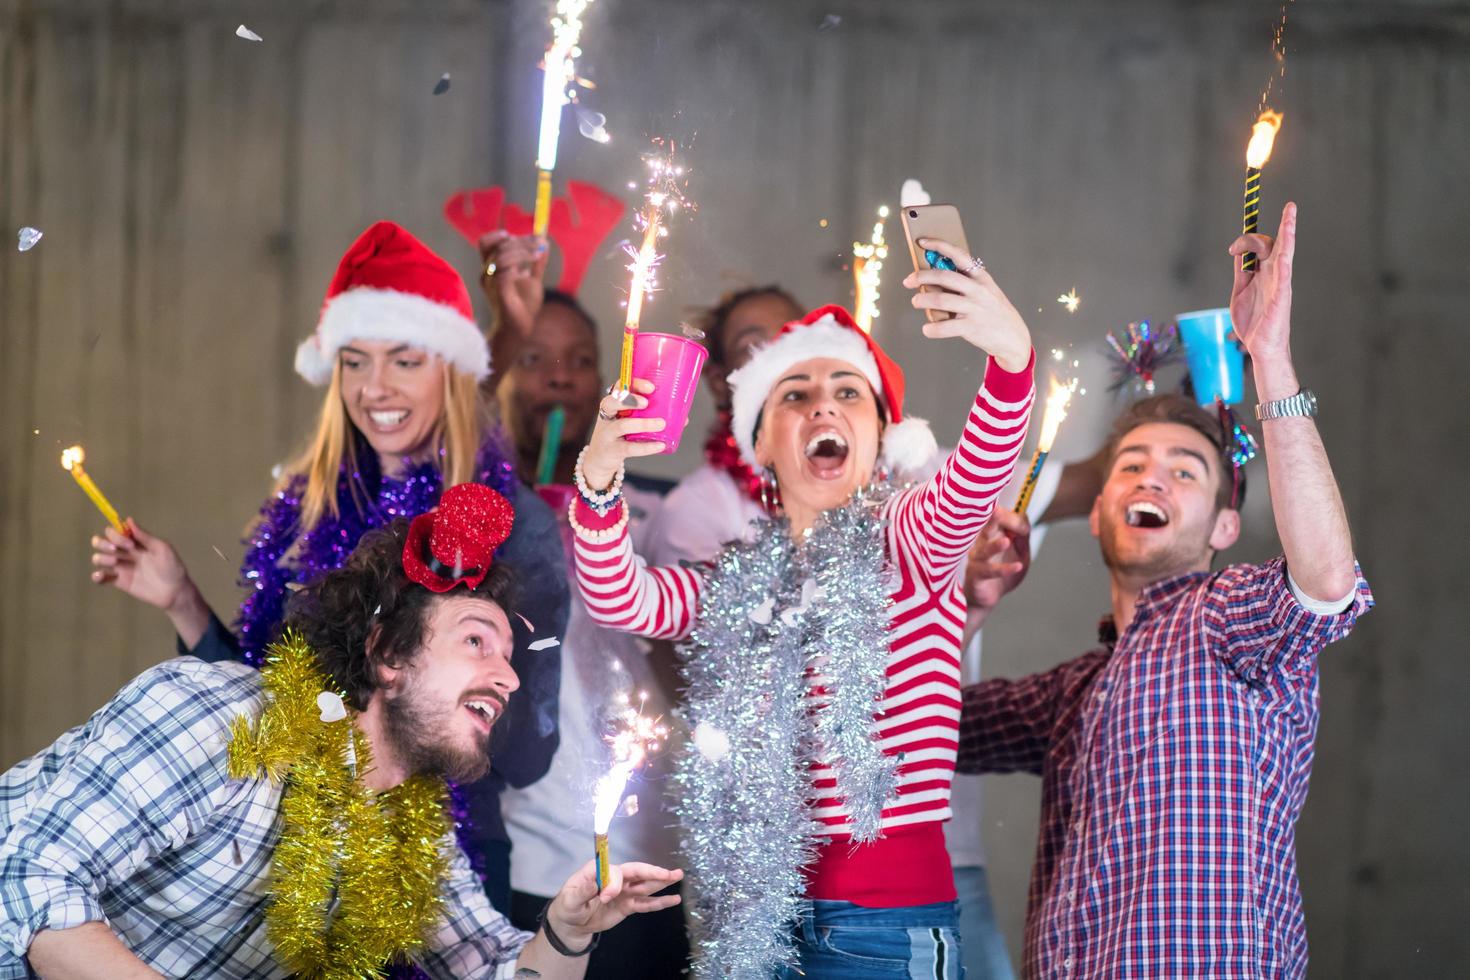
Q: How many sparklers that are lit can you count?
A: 7